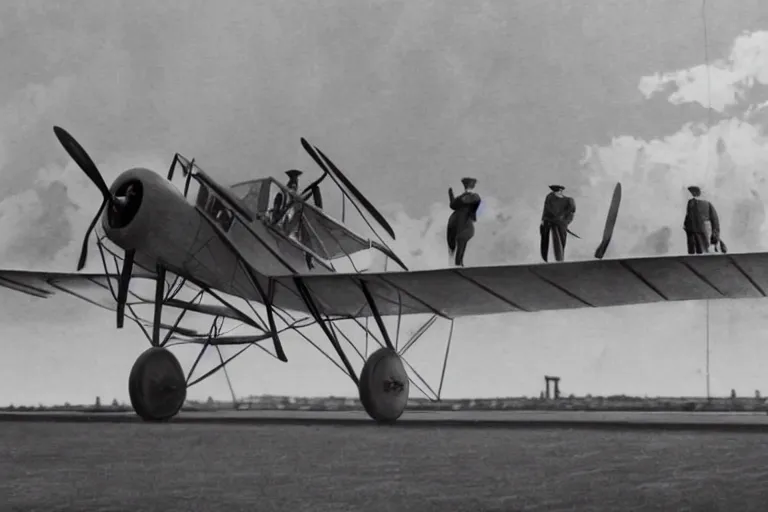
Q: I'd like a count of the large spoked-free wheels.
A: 2